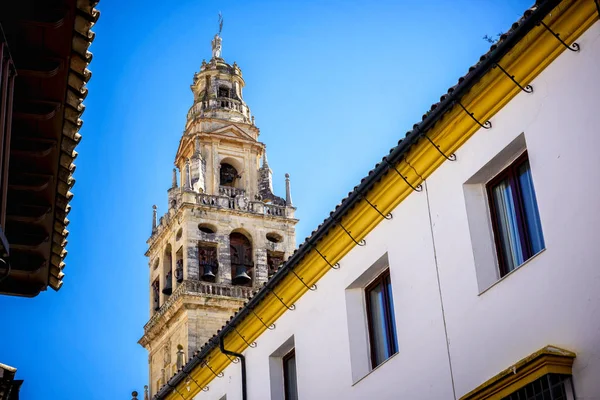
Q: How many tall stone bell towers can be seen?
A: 1